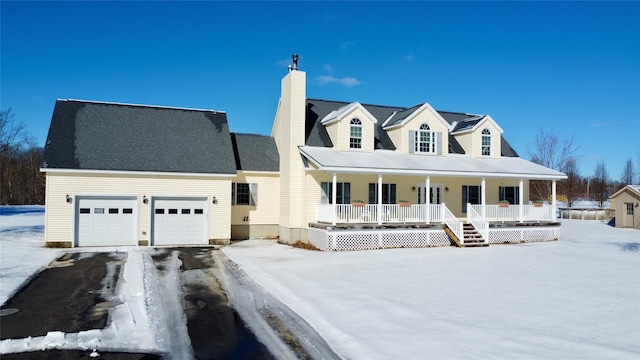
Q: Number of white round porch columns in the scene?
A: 6